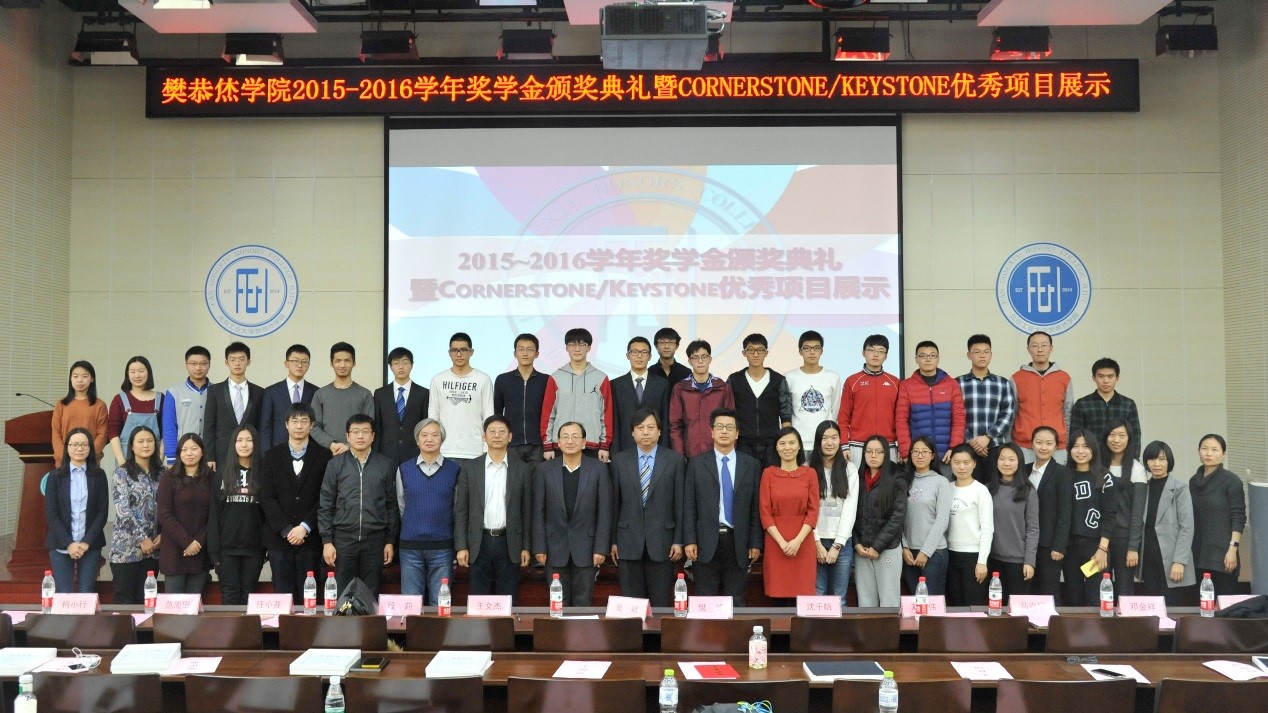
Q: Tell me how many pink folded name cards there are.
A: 12